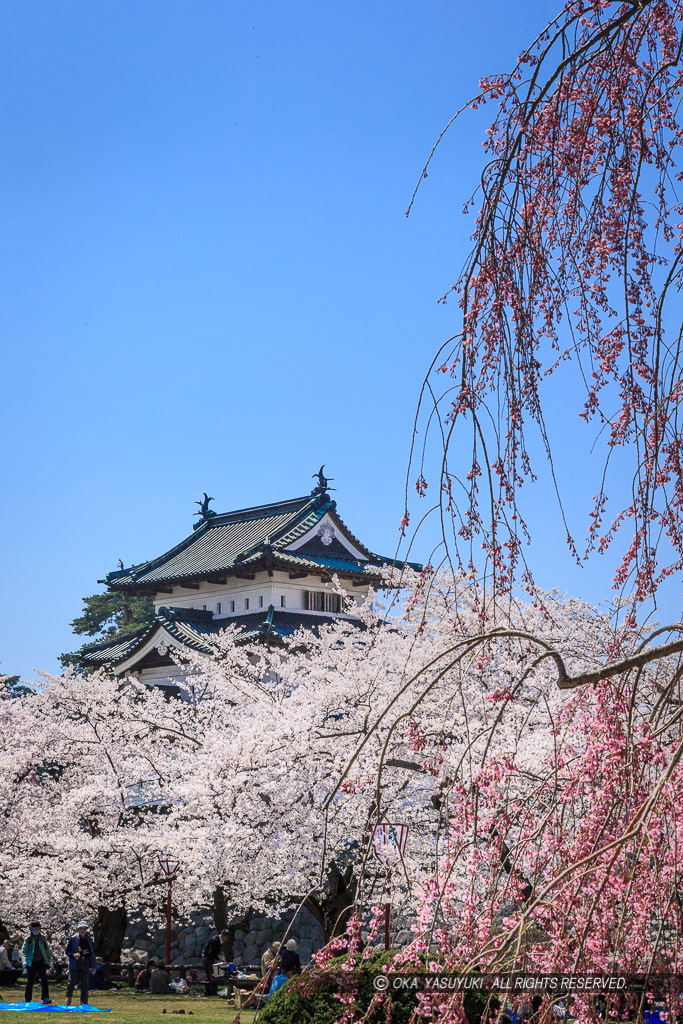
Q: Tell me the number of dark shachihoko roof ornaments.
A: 2